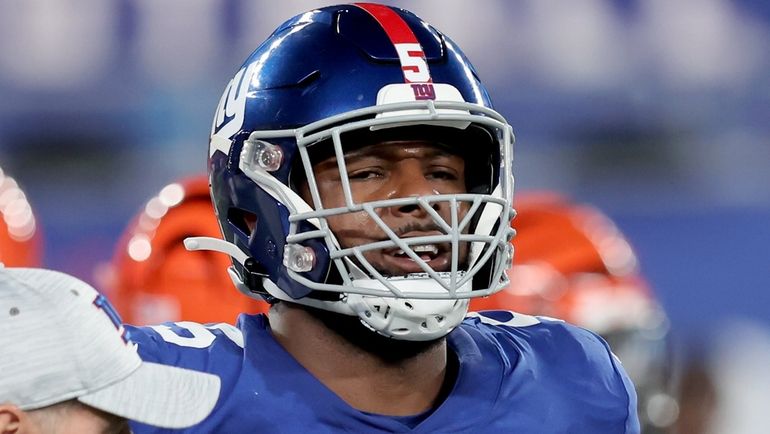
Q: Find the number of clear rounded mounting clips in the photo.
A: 2